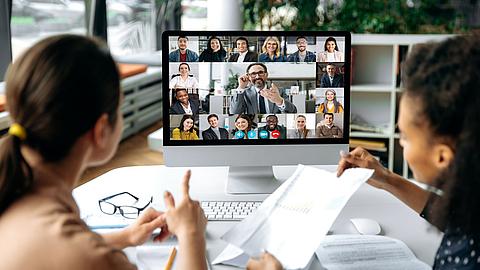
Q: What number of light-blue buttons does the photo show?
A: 3